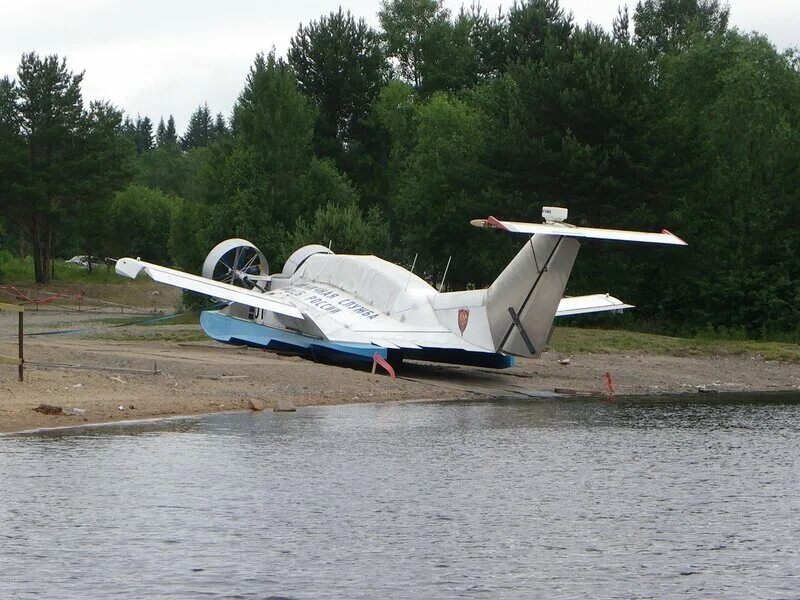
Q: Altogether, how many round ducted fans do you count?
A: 2